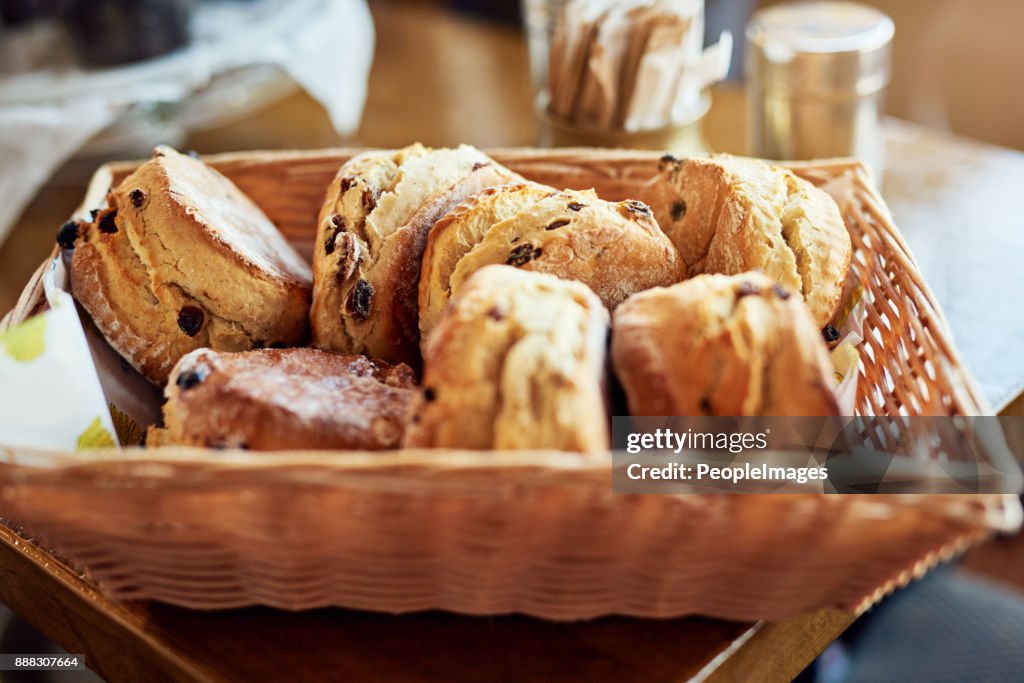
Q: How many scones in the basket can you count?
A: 7